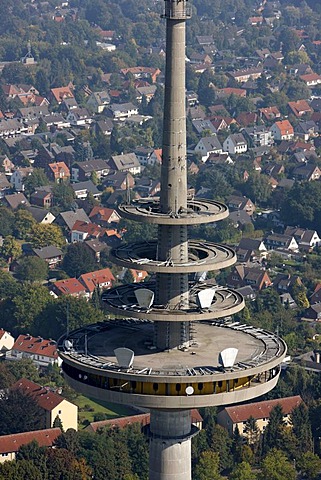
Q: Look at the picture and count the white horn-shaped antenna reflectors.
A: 4